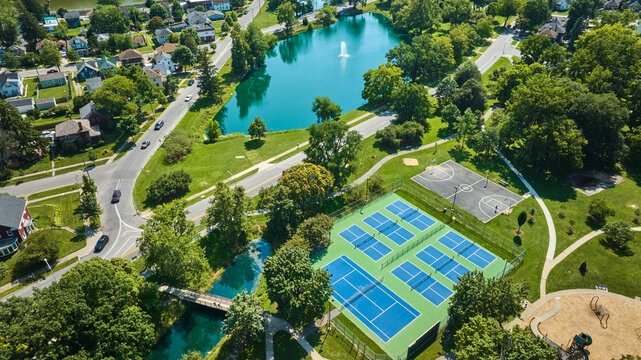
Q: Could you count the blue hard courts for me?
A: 7